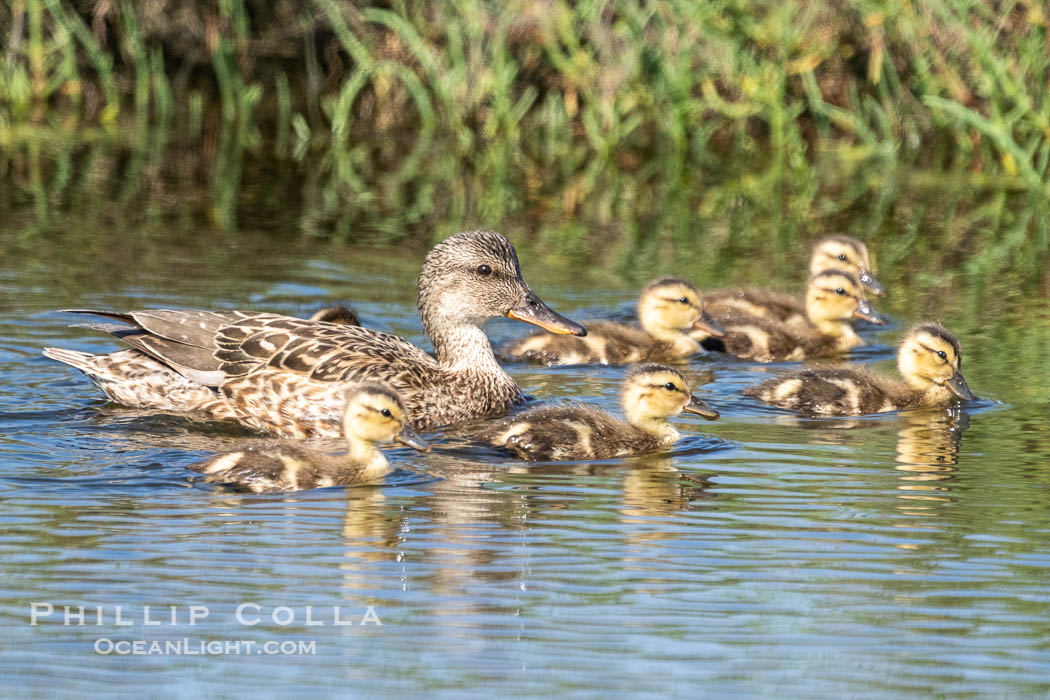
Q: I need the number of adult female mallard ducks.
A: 1